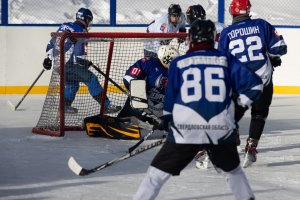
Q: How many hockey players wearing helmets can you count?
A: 6